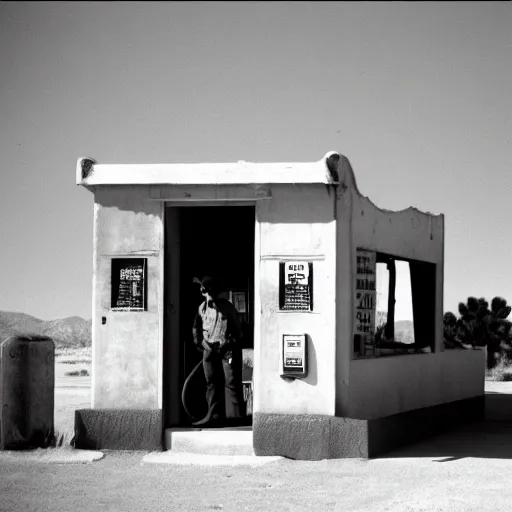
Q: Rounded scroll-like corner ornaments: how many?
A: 2